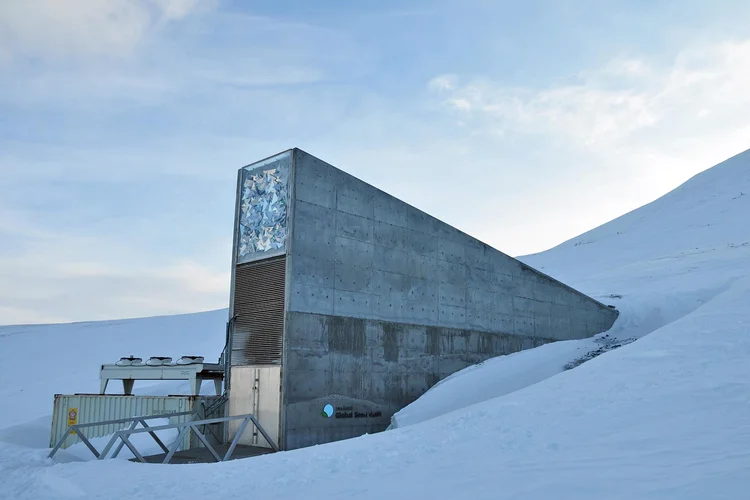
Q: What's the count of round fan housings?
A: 3